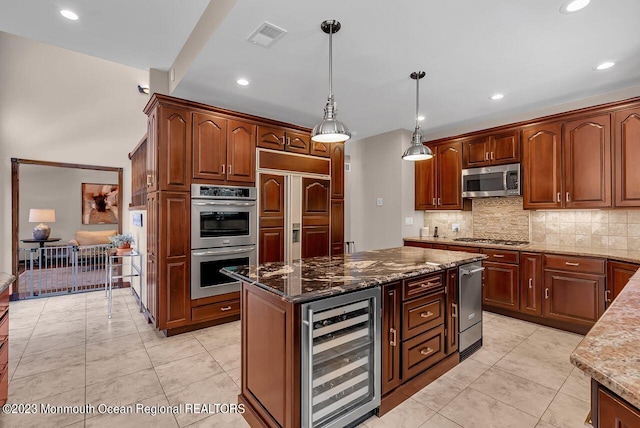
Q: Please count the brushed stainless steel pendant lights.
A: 2